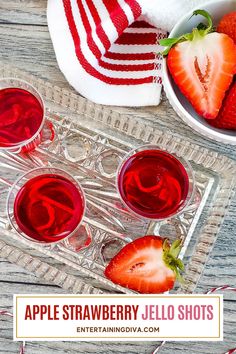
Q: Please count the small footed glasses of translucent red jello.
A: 3